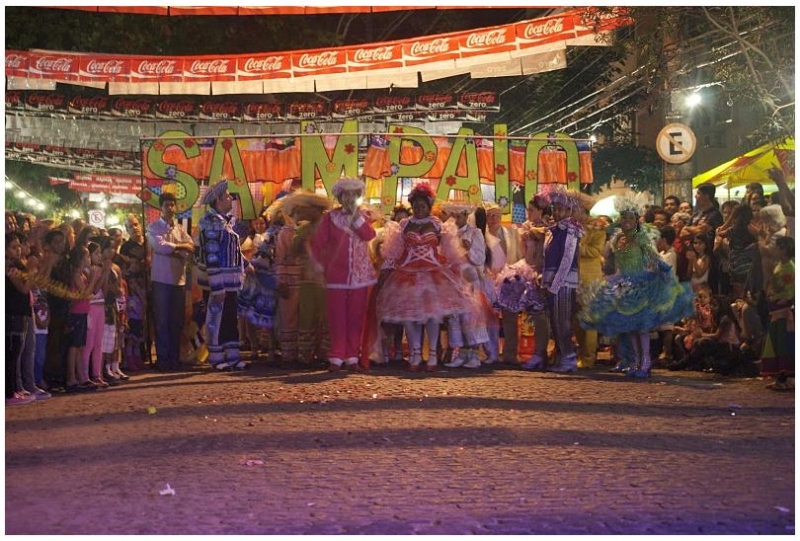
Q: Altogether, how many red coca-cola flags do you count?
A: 12